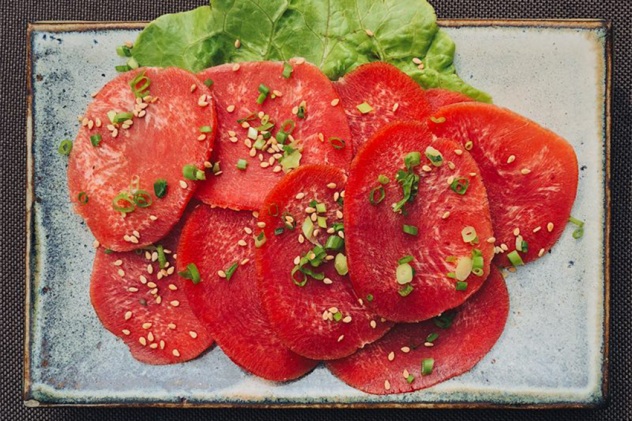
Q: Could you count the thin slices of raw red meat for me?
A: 10